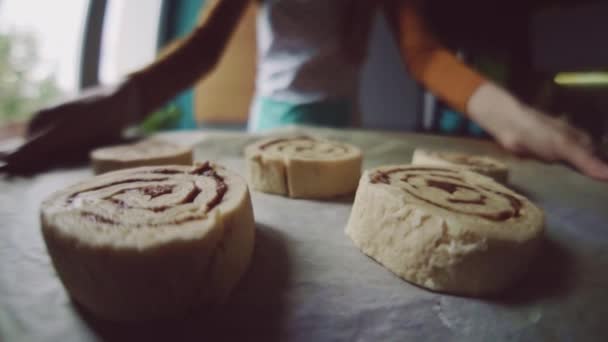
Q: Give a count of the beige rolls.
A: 5